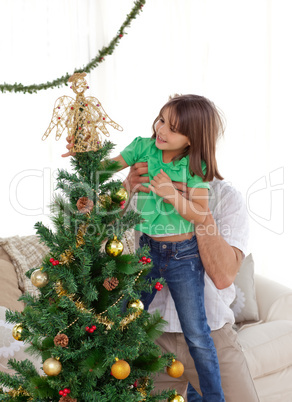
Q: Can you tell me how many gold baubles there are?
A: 9